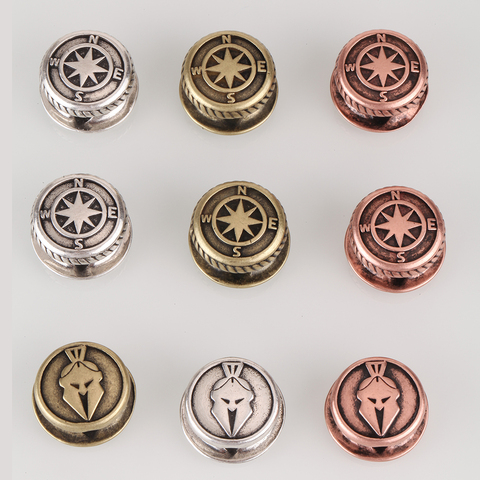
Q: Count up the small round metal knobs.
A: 9